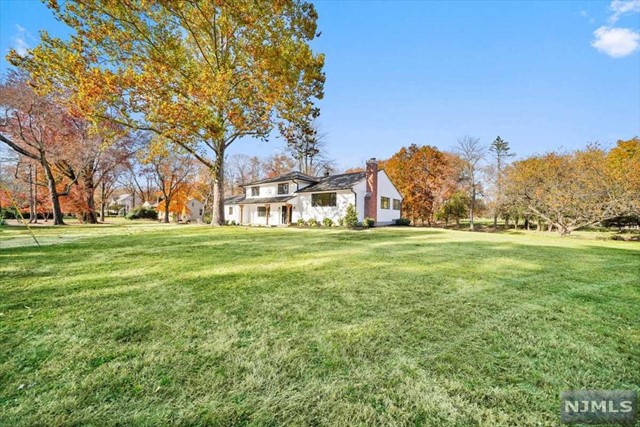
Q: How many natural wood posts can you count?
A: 3